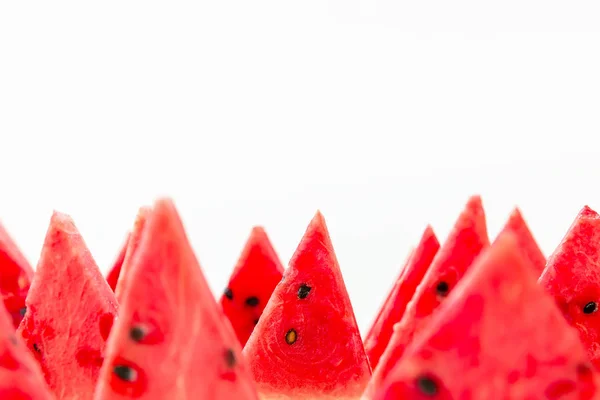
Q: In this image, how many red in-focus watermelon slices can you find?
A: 3